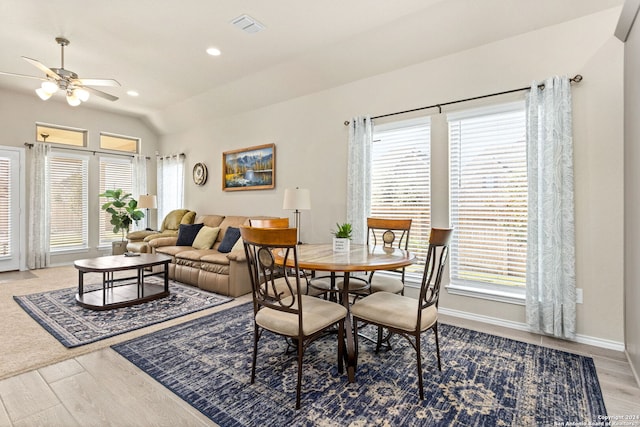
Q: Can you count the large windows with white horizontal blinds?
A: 4